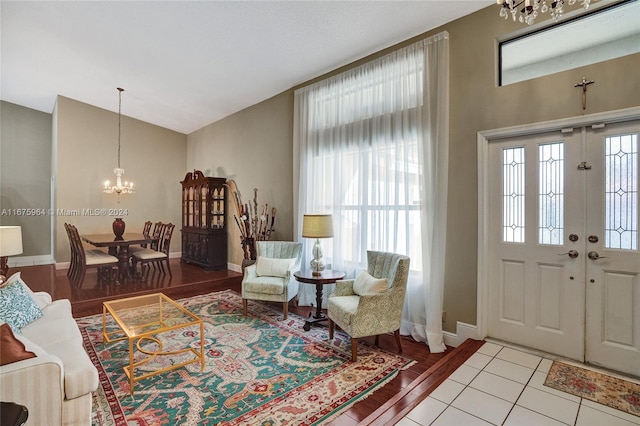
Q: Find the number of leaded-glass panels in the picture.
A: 3